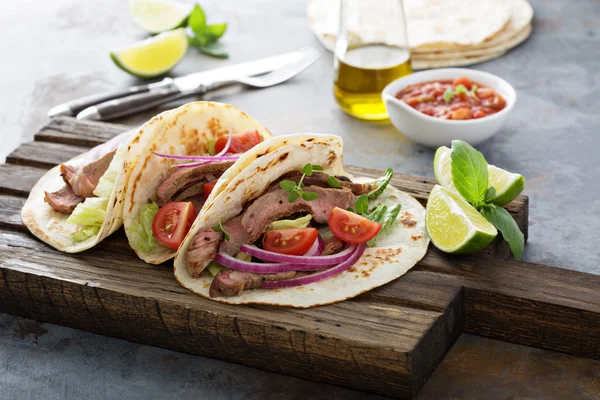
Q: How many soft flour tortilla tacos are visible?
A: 3